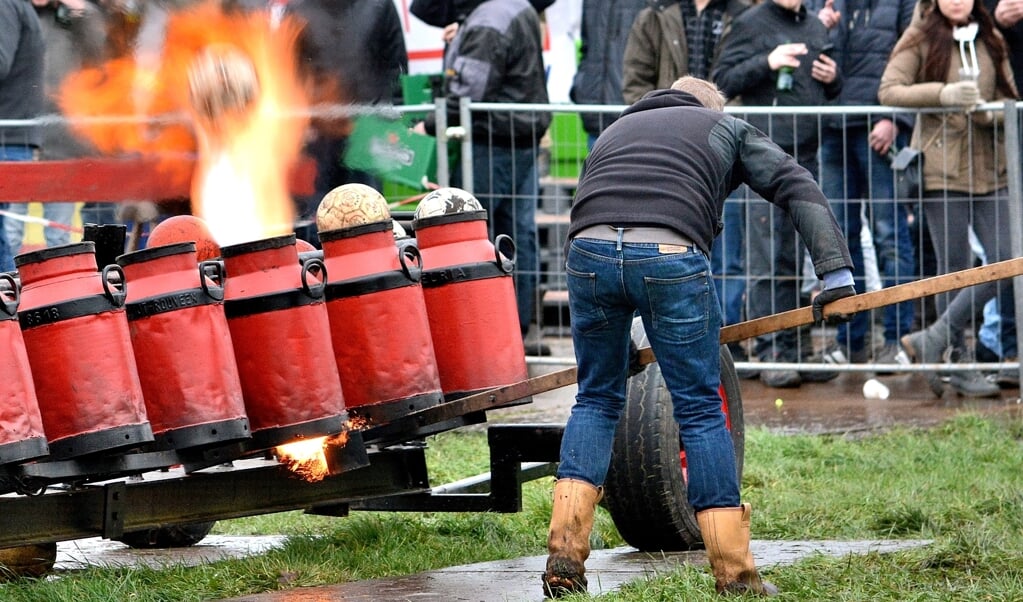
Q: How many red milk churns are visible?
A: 6